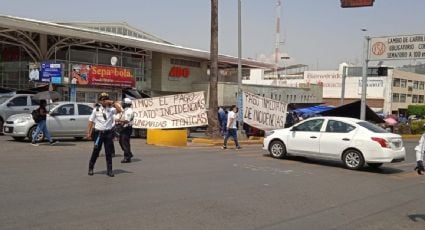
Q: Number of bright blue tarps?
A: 1